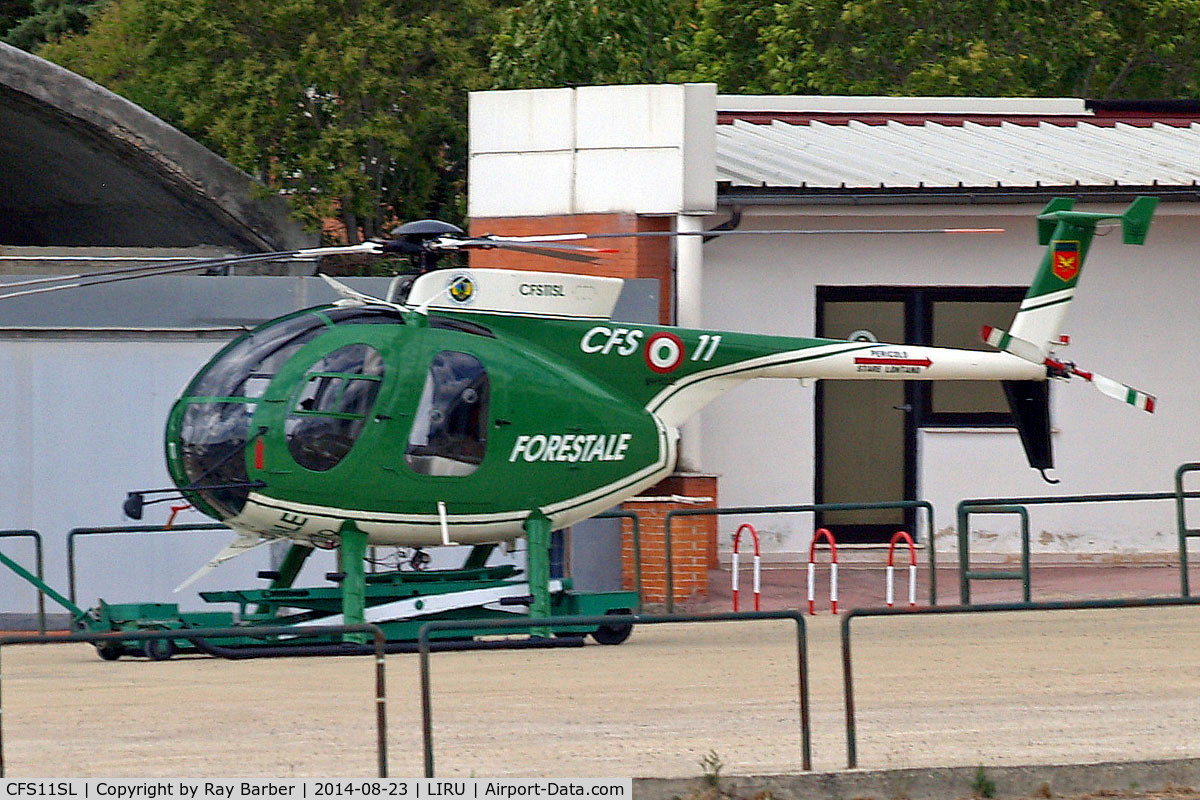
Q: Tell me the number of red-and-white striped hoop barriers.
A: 3